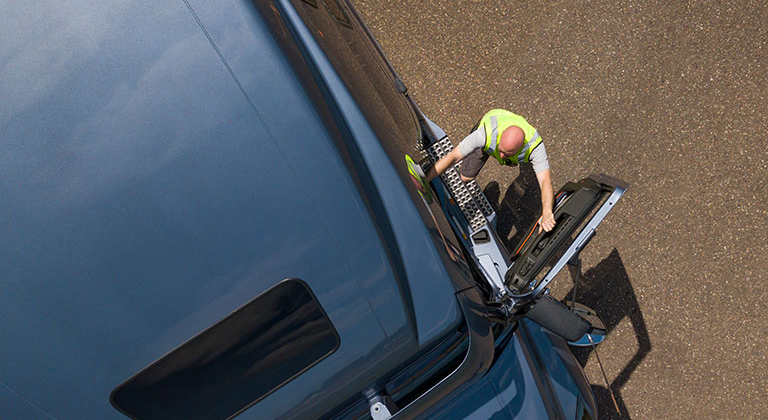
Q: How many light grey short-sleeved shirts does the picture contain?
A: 1